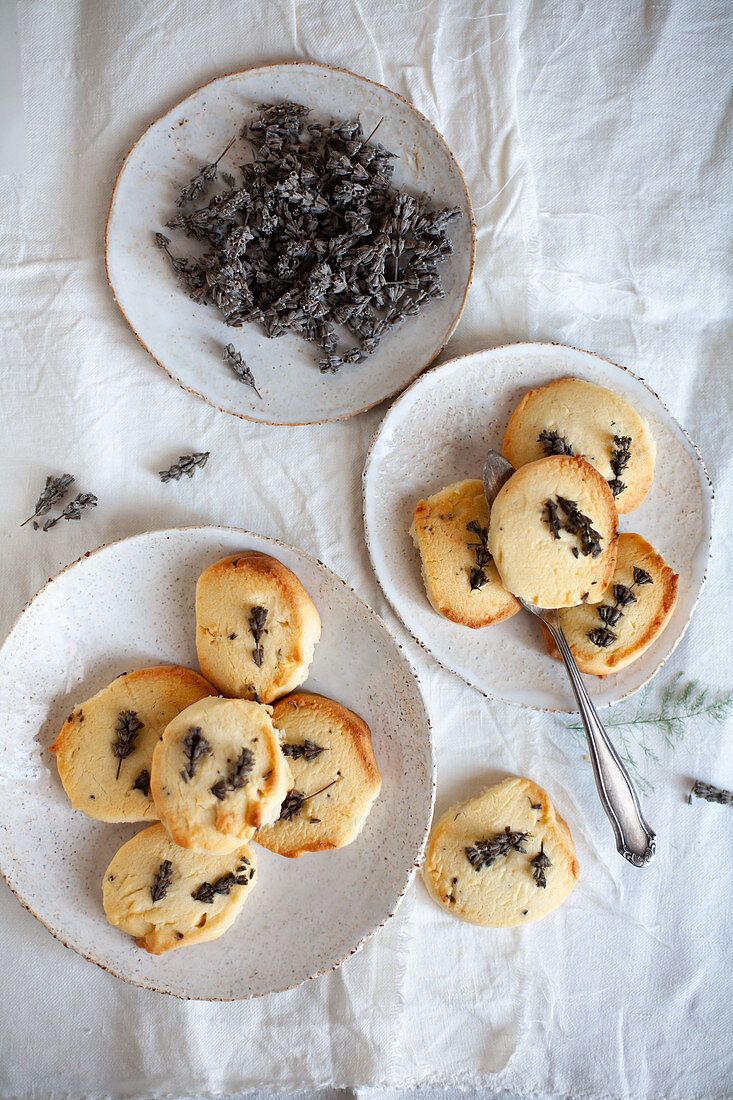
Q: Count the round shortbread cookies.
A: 10